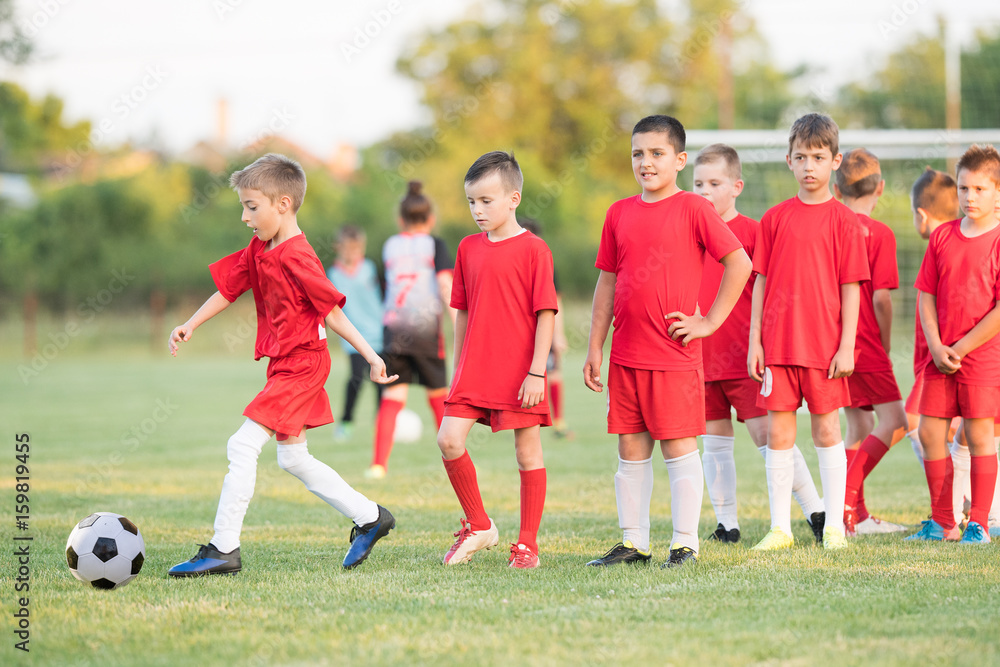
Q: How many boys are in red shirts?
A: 8